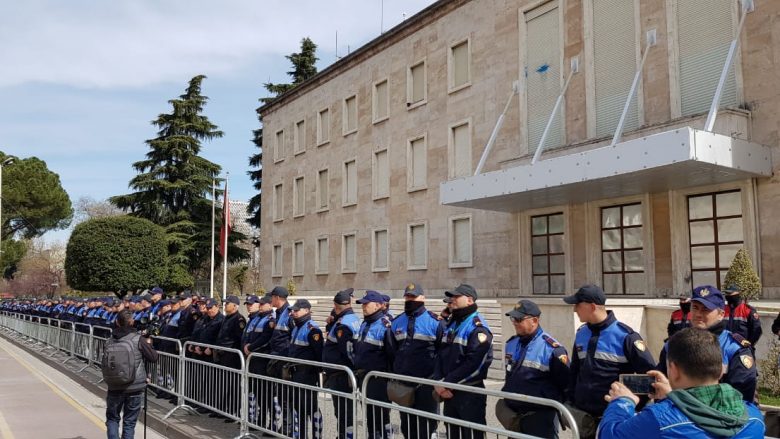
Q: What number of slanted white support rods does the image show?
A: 4